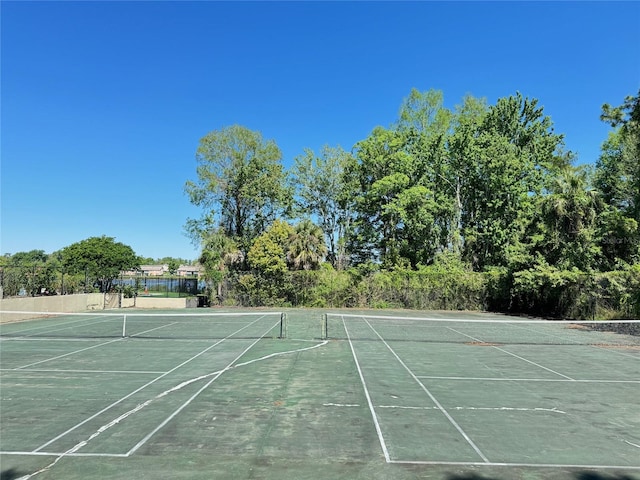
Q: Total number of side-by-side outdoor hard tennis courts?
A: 2